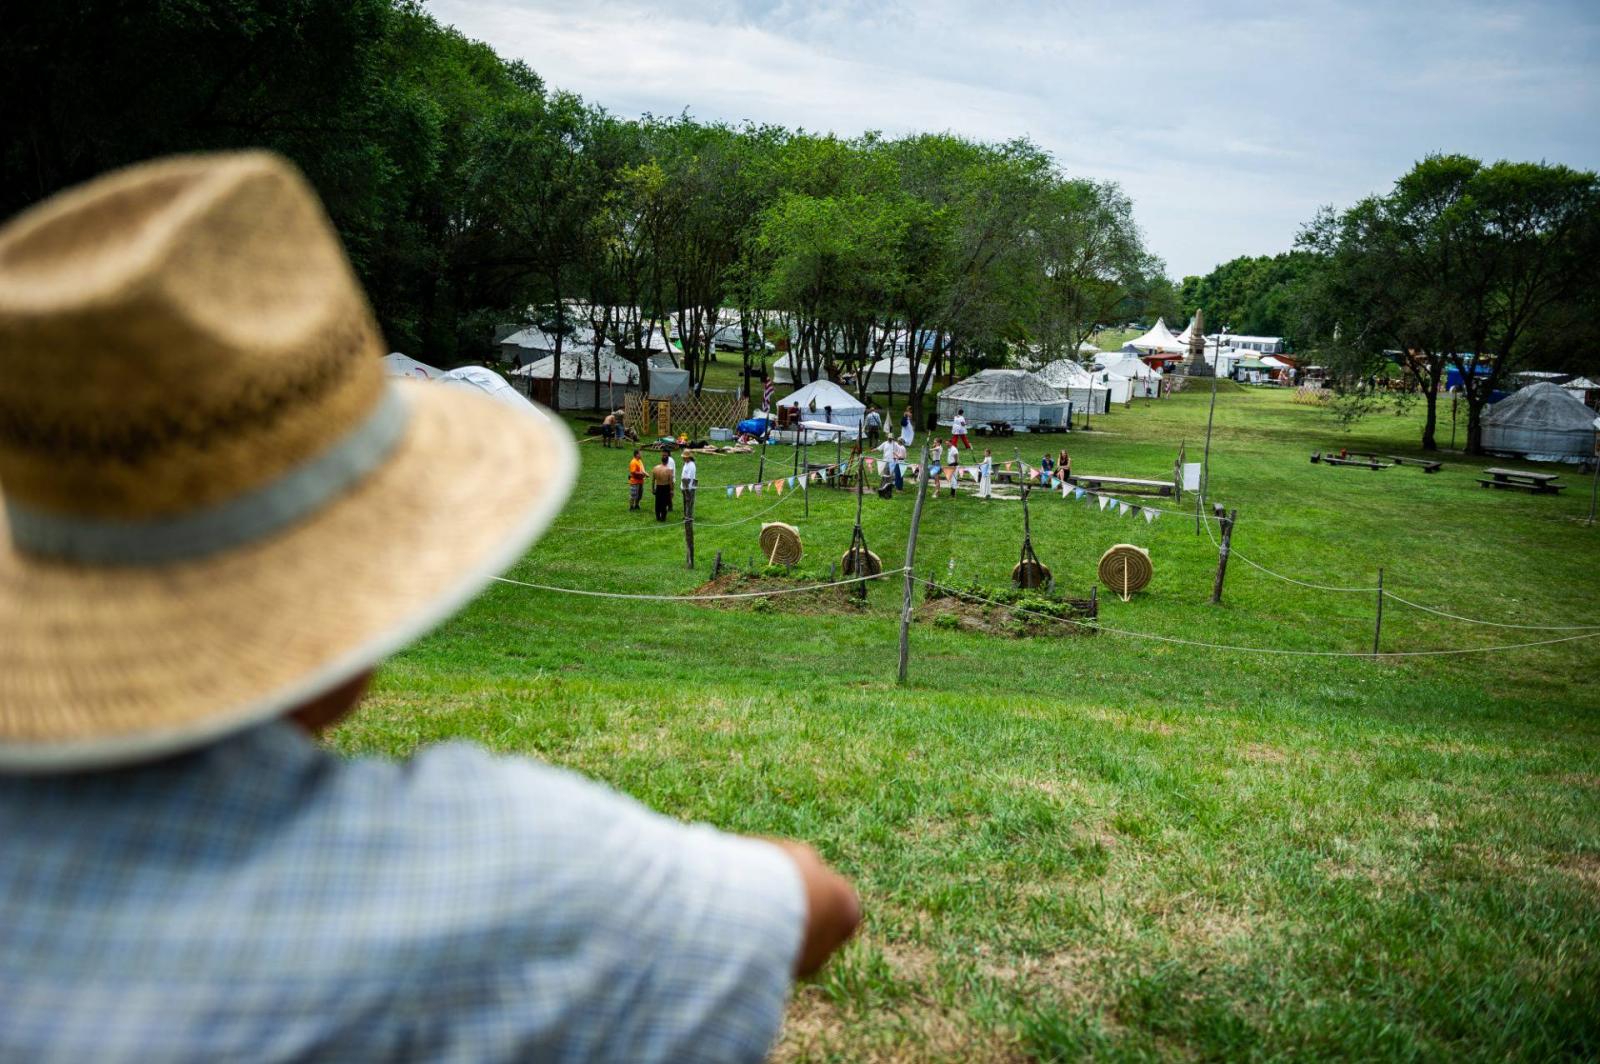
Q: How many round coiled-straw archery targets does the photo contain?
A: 4